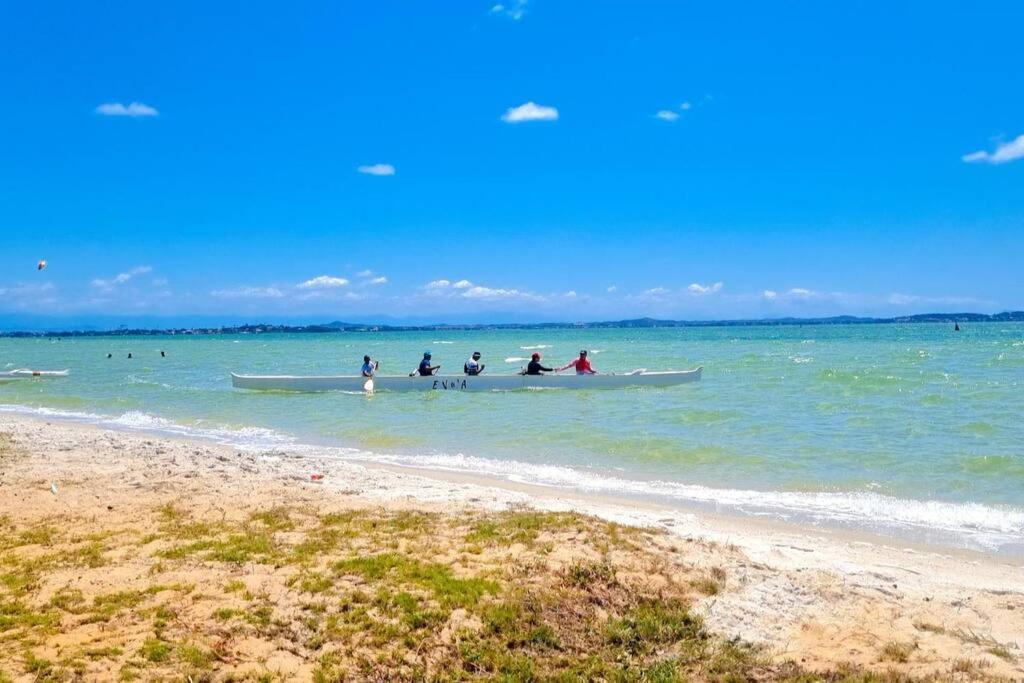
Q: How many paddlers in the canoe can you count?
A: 5